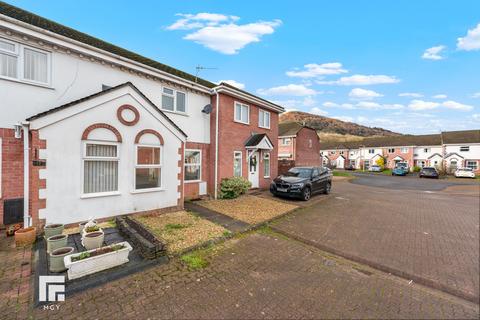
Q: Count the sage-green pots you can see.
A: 3